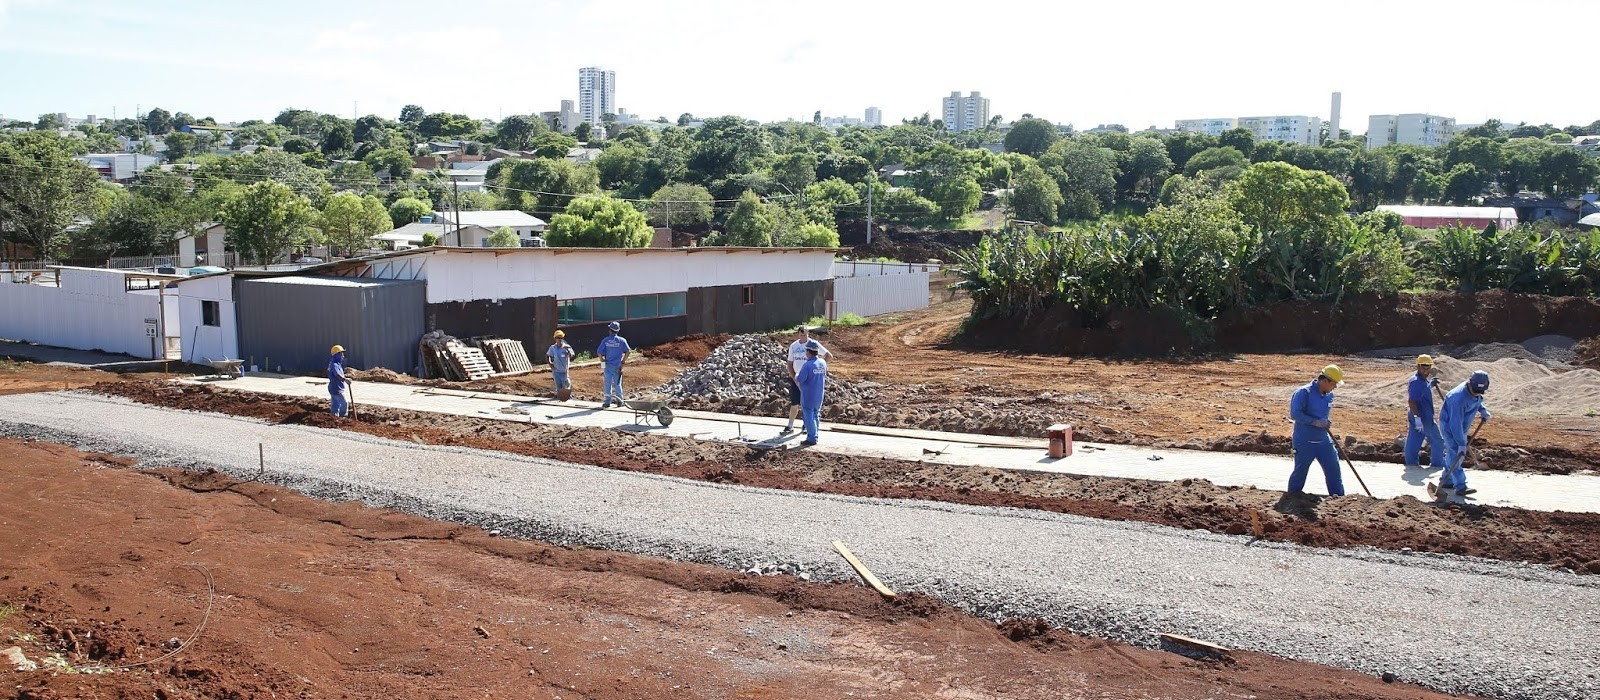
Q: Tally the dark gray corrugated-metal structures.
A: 1